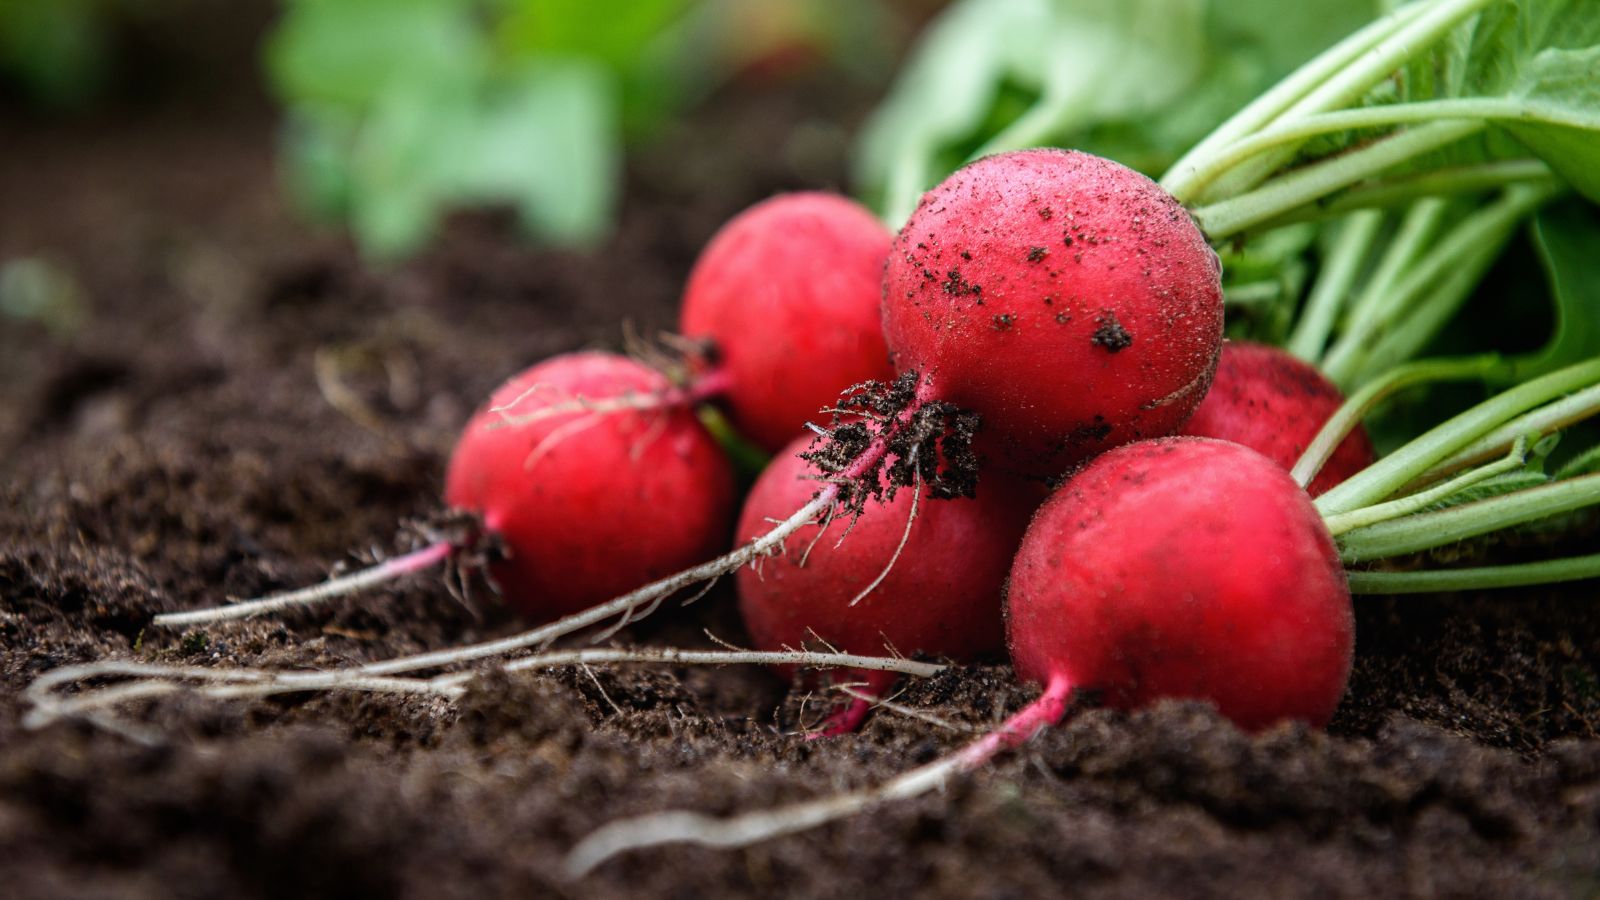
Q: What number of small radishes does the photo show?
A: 6